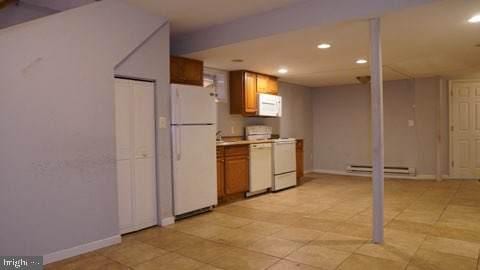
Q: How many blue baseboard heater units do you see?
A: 0